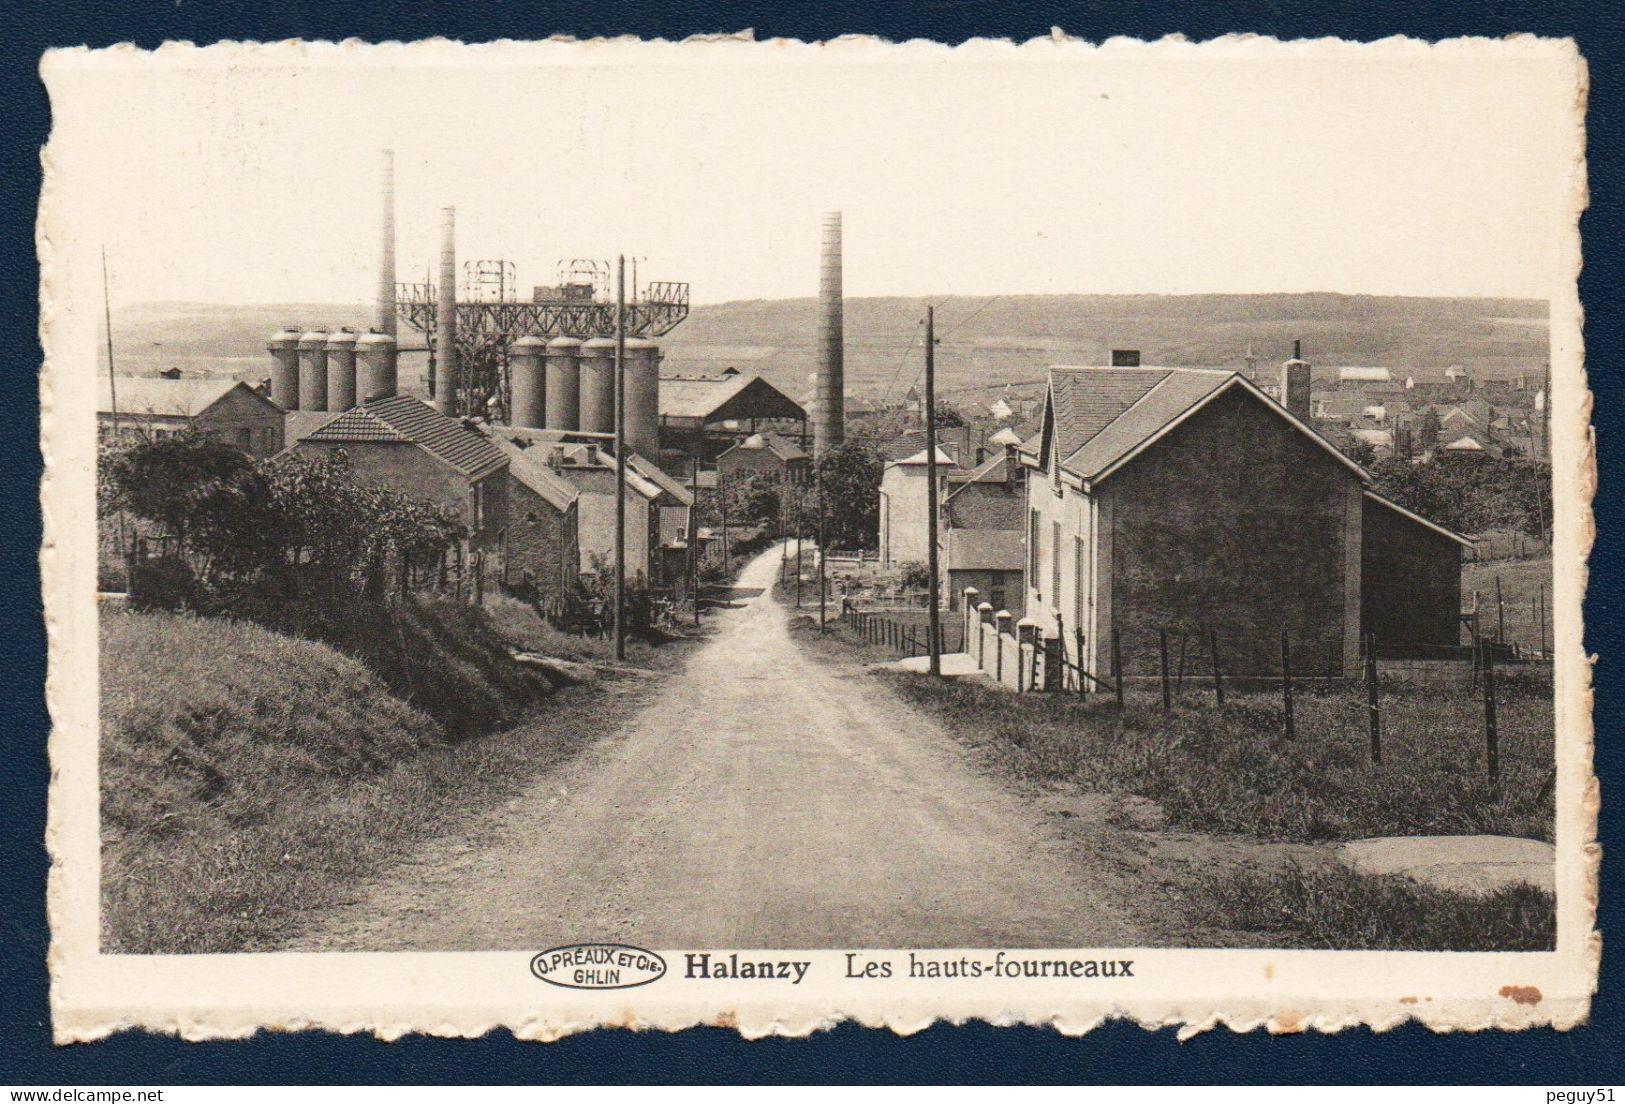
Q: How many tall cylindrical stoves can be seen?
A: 8